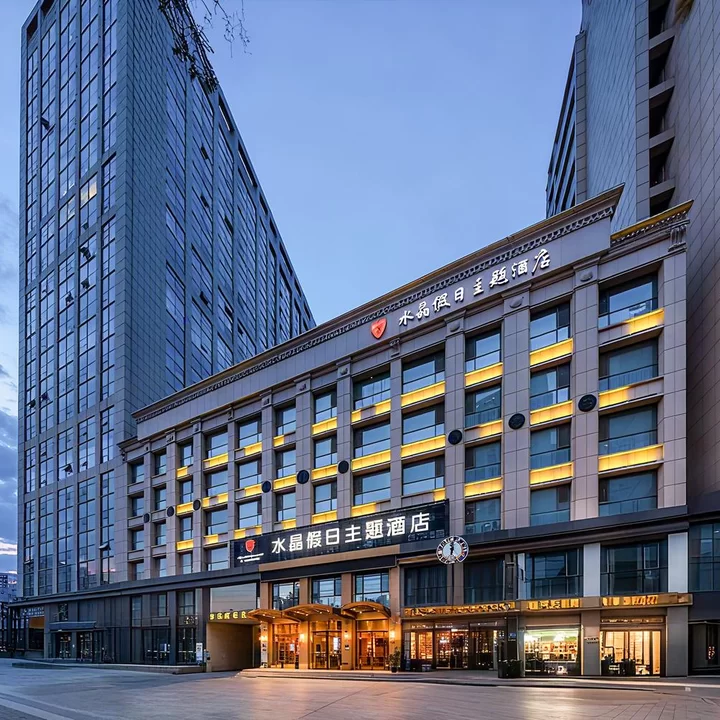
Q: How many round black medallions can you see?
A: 9